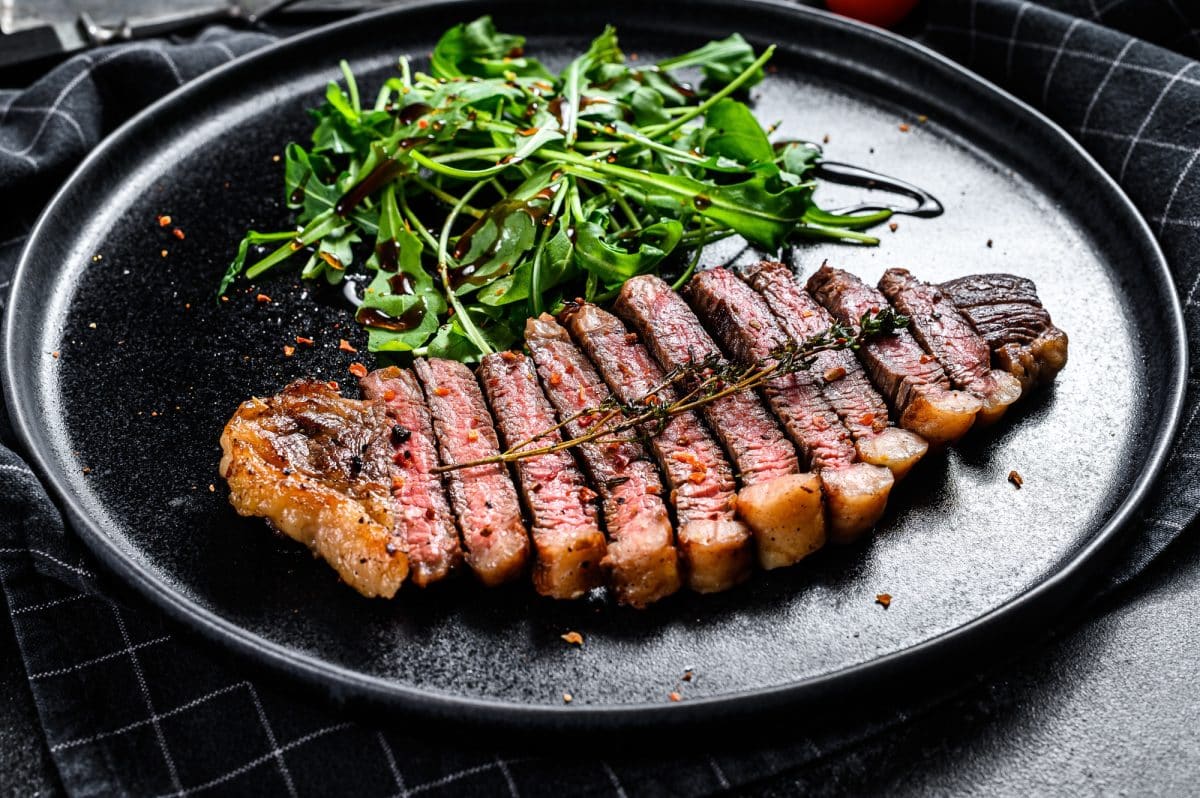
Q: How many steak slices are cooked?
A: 12